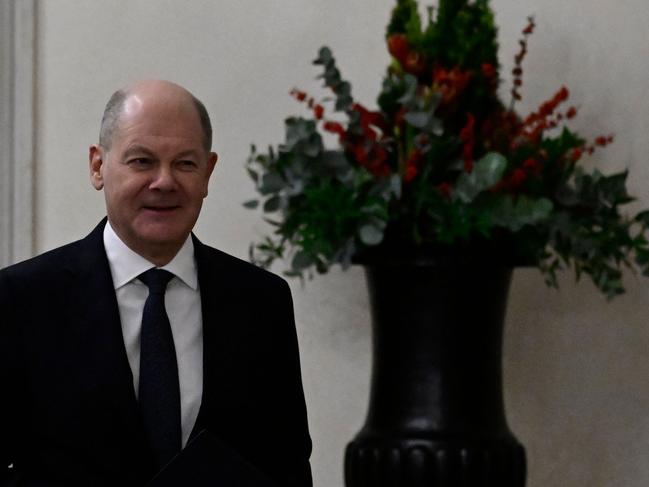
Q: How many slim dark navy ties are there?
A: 1